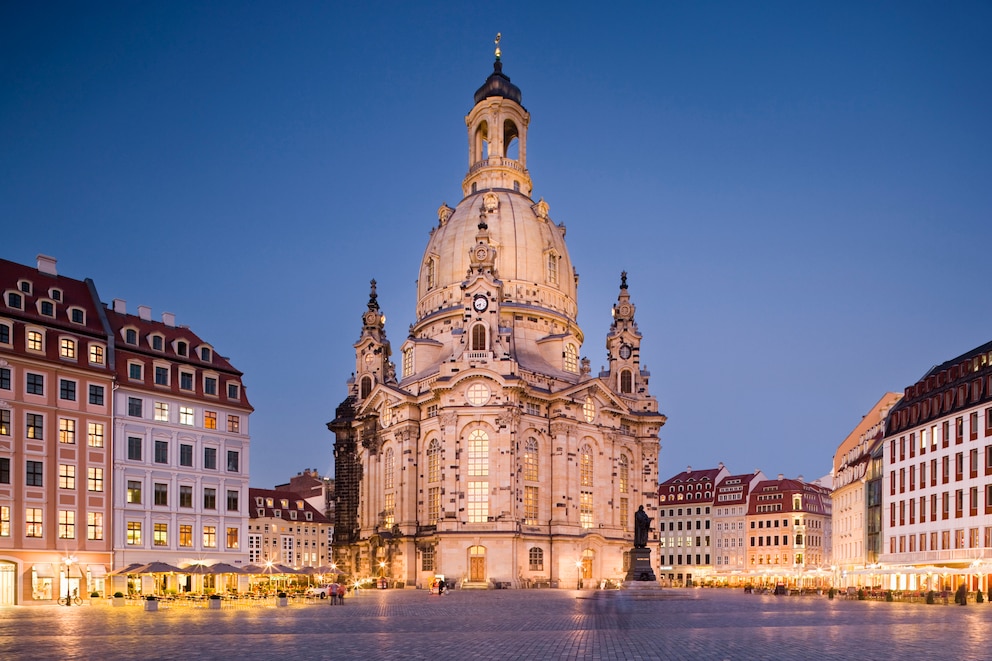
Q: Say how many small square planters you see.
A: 5